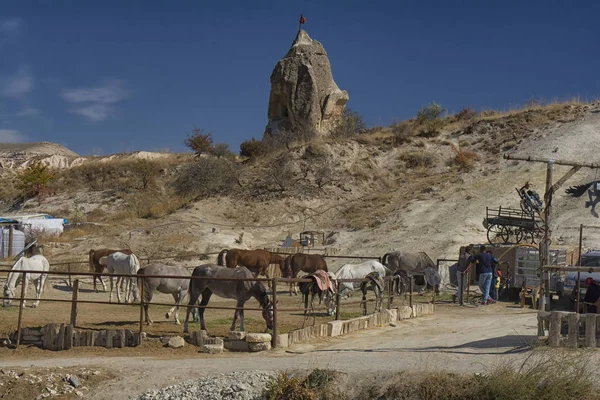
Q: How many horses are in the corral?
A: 9